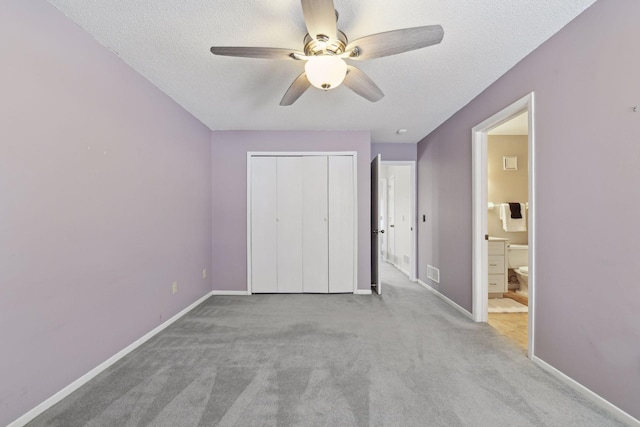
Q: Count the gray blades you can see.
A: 5